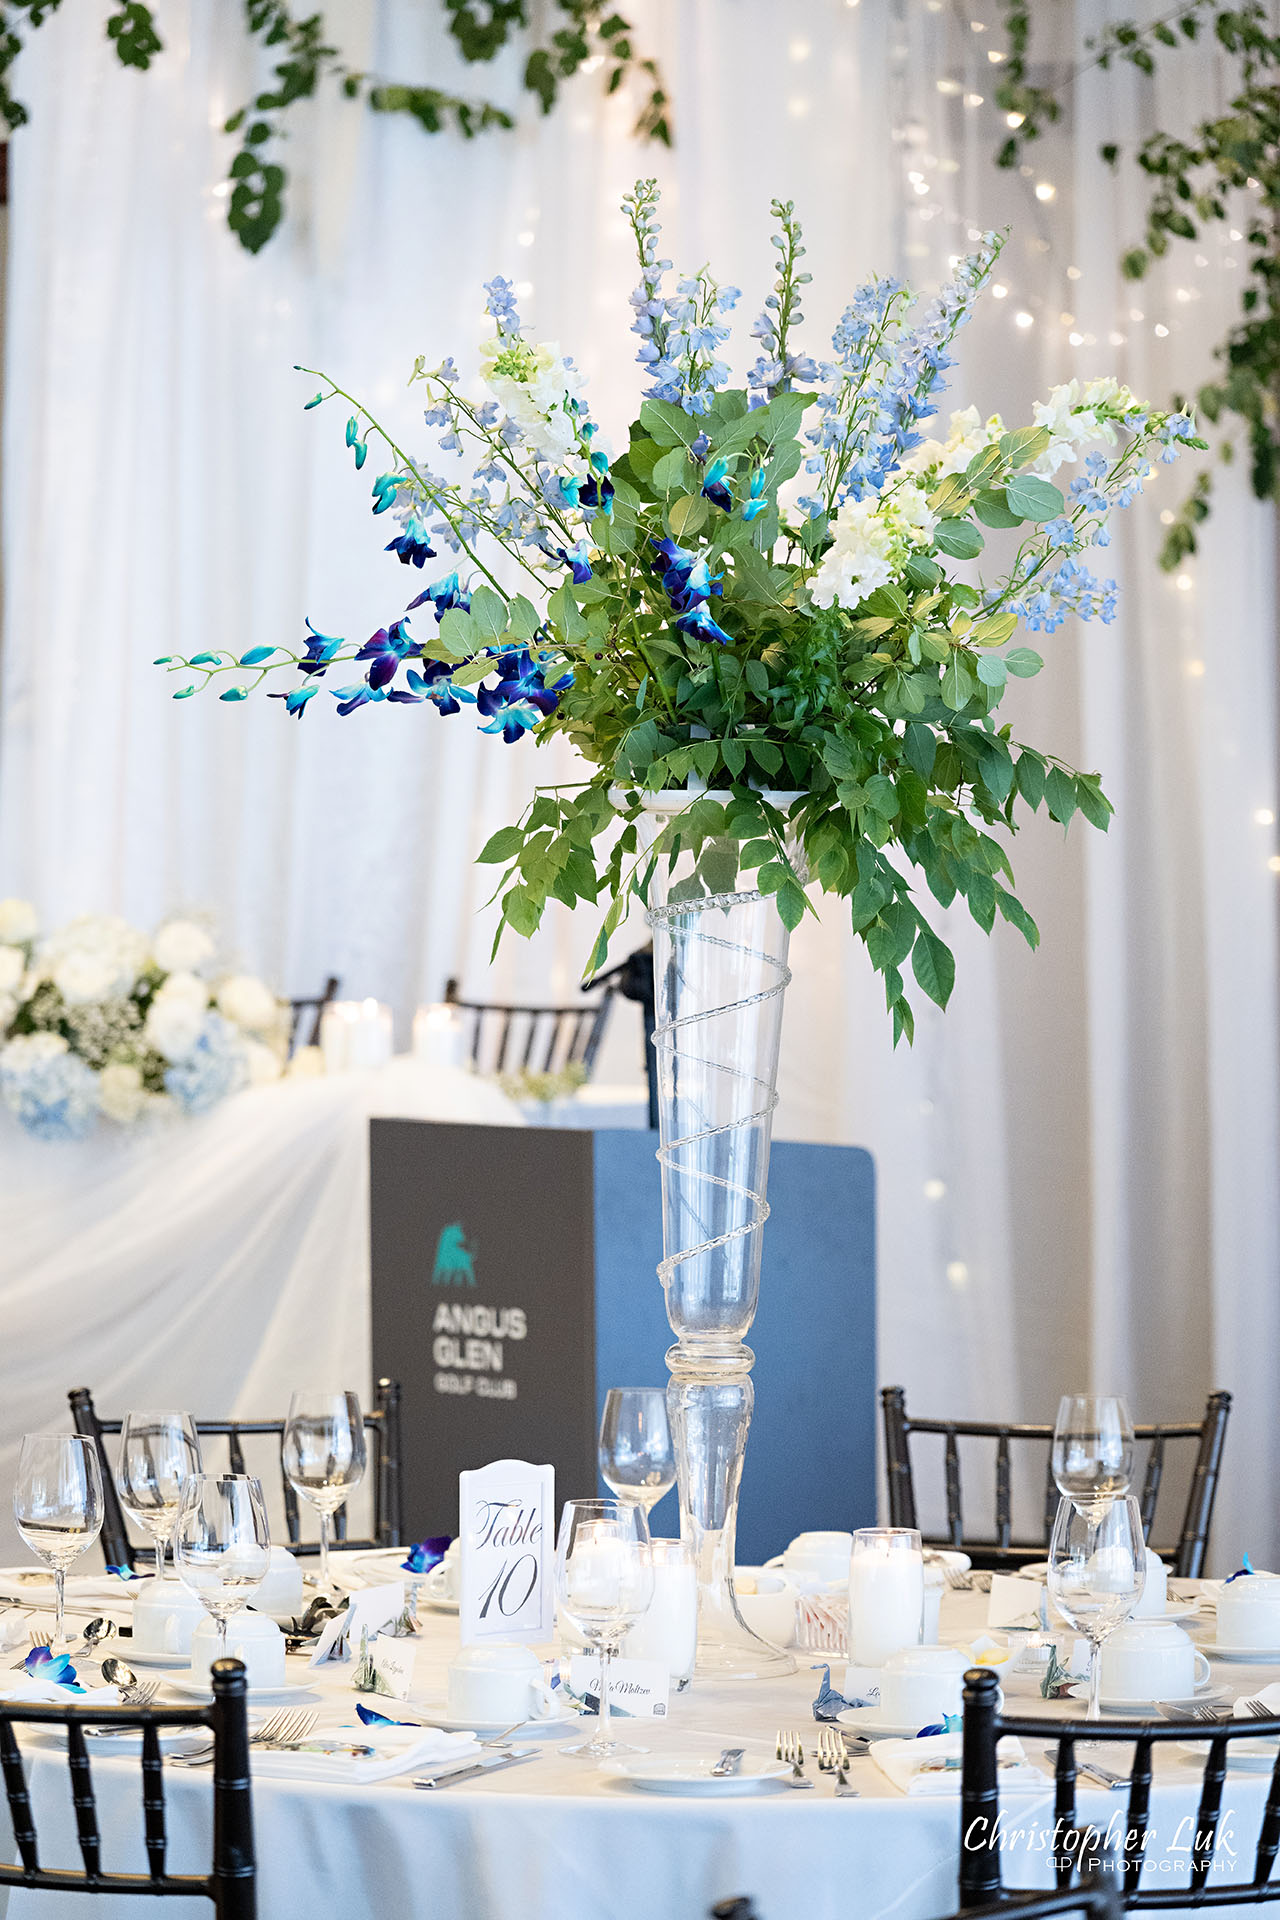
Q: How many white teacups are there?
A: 10